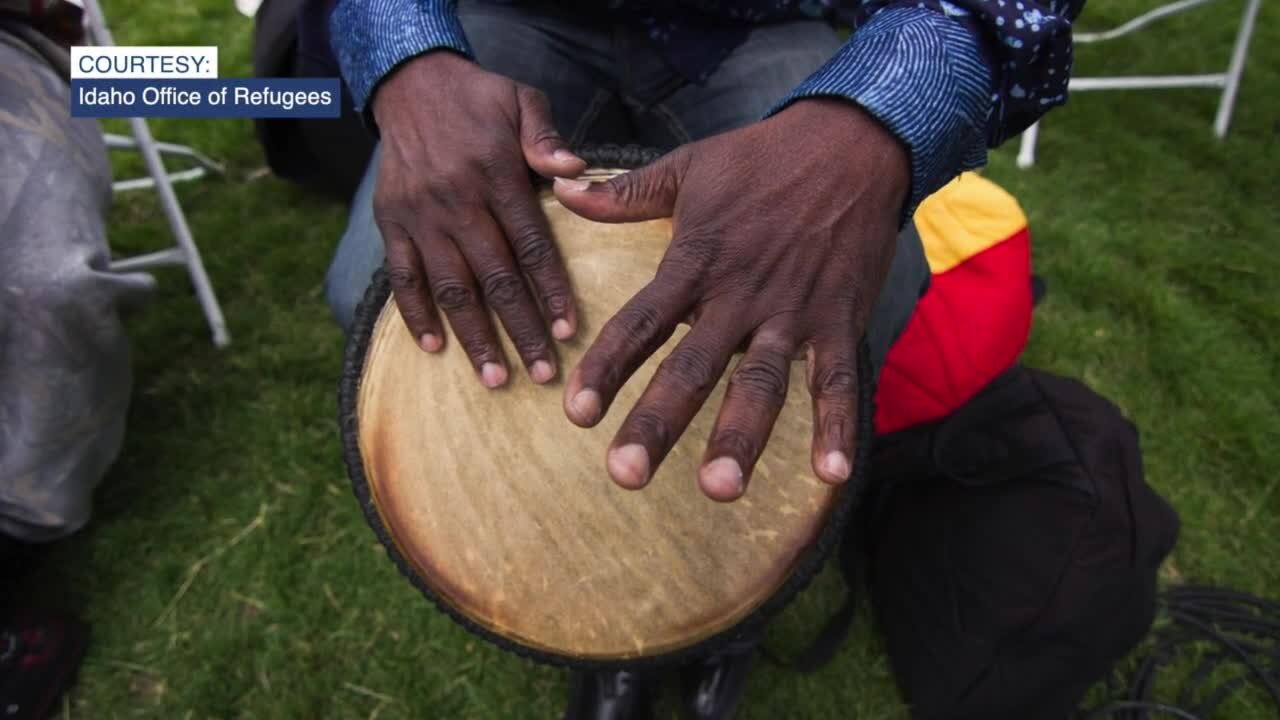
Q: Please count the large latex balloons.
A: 0